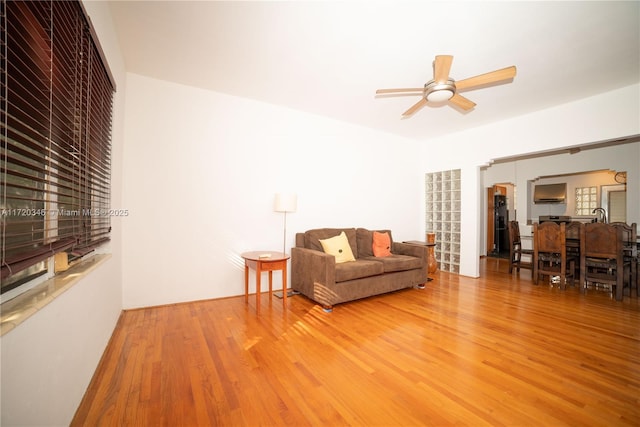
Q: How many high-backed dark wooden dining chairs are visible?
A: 5